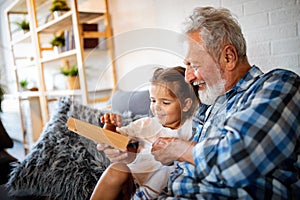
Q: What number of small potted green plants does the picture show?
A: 5